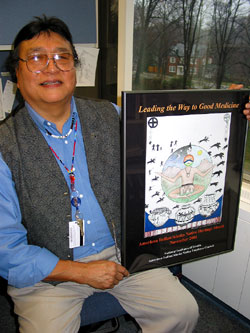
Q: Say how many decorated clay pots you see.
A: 3